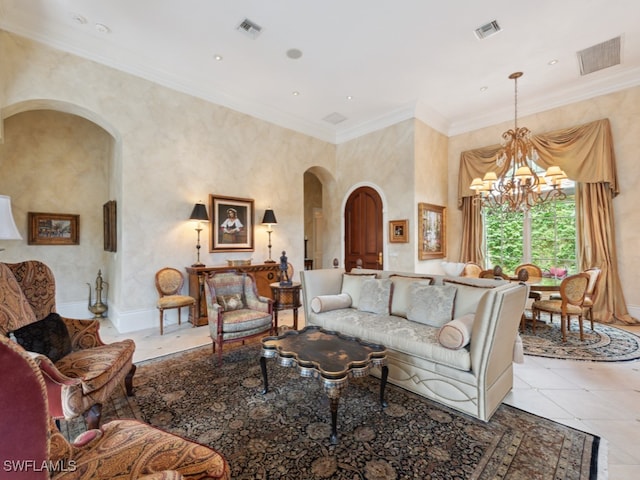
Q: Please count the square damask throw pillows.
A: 2